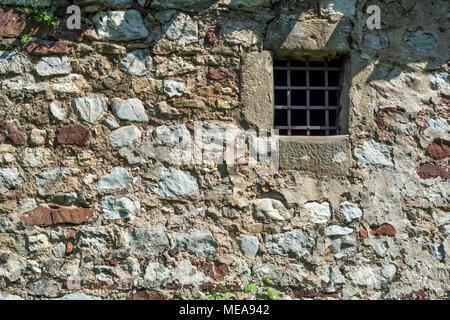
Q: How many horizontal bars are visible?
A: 4